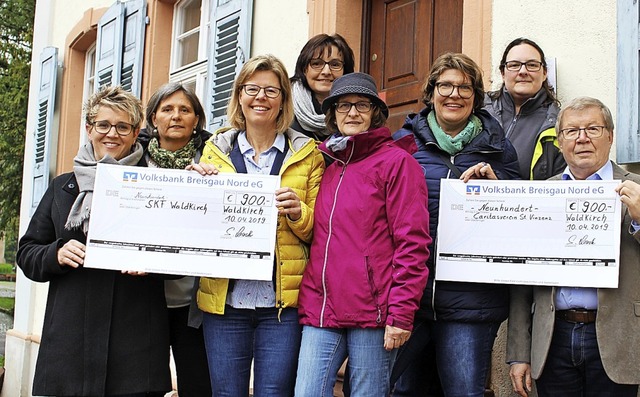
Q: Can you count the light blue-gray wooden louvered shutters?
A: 5